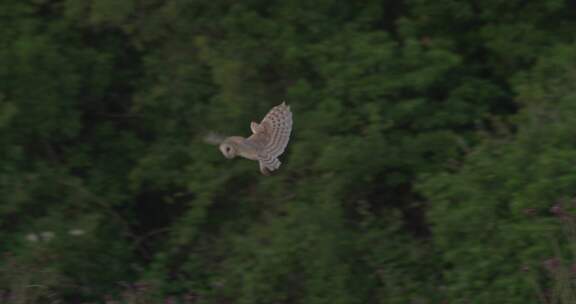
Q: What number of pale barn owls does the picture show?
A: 1